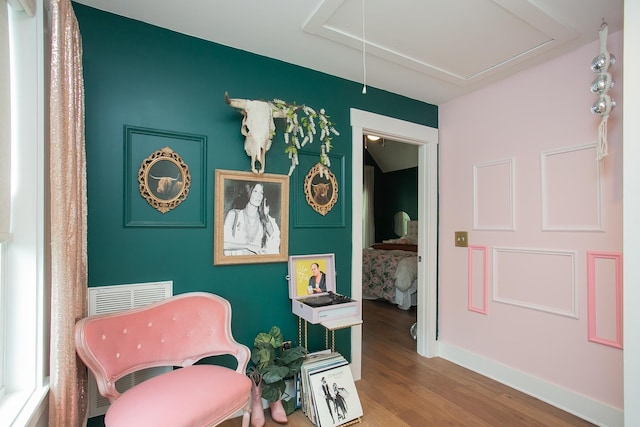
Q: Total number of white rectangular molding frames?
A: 3